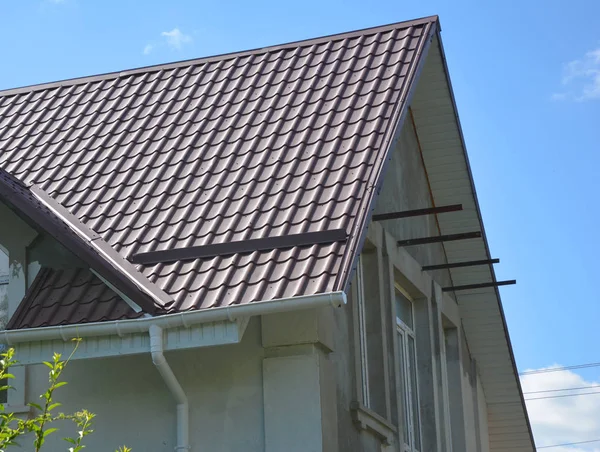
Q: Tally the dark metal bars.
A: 4